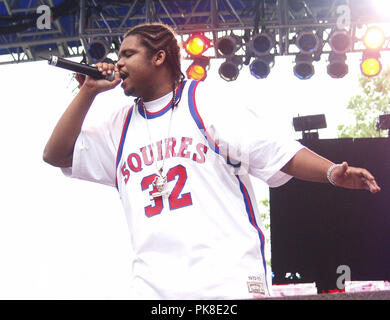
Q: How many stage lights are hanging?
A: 13